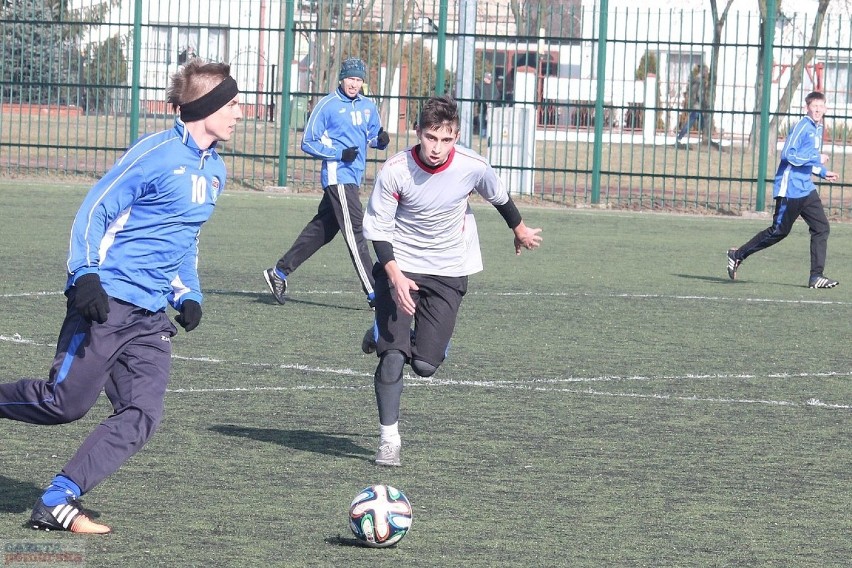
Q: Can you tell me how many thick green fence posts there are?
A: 5